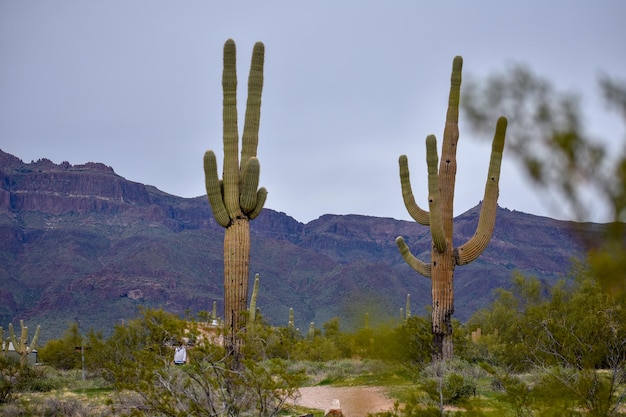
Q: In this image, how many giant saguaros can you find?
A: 2